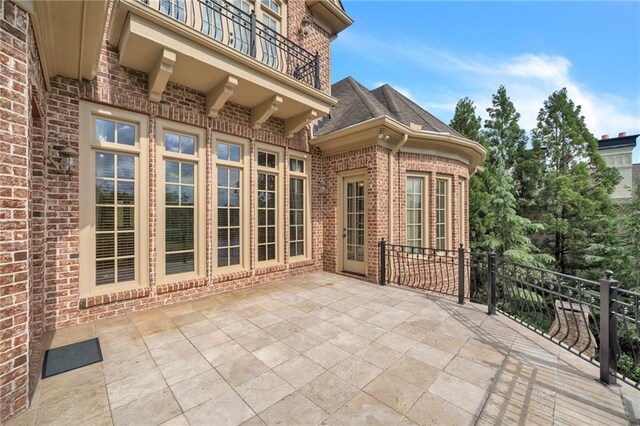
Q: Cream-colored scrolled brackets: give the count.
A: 4